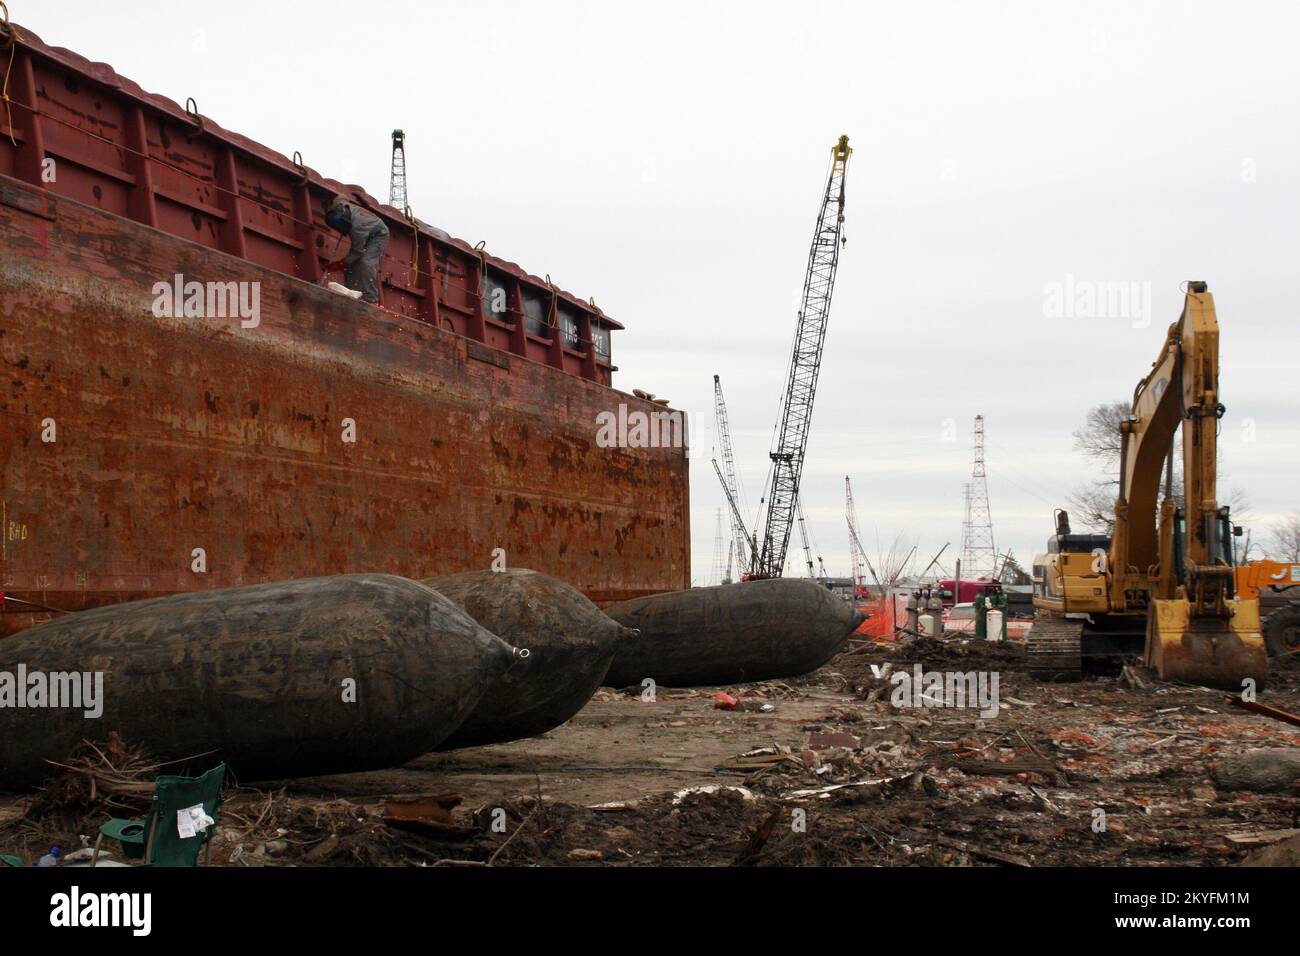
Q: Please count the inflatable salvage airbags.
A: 3